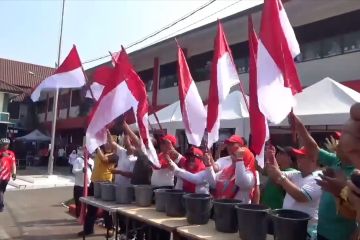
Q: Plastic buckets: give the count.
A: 10